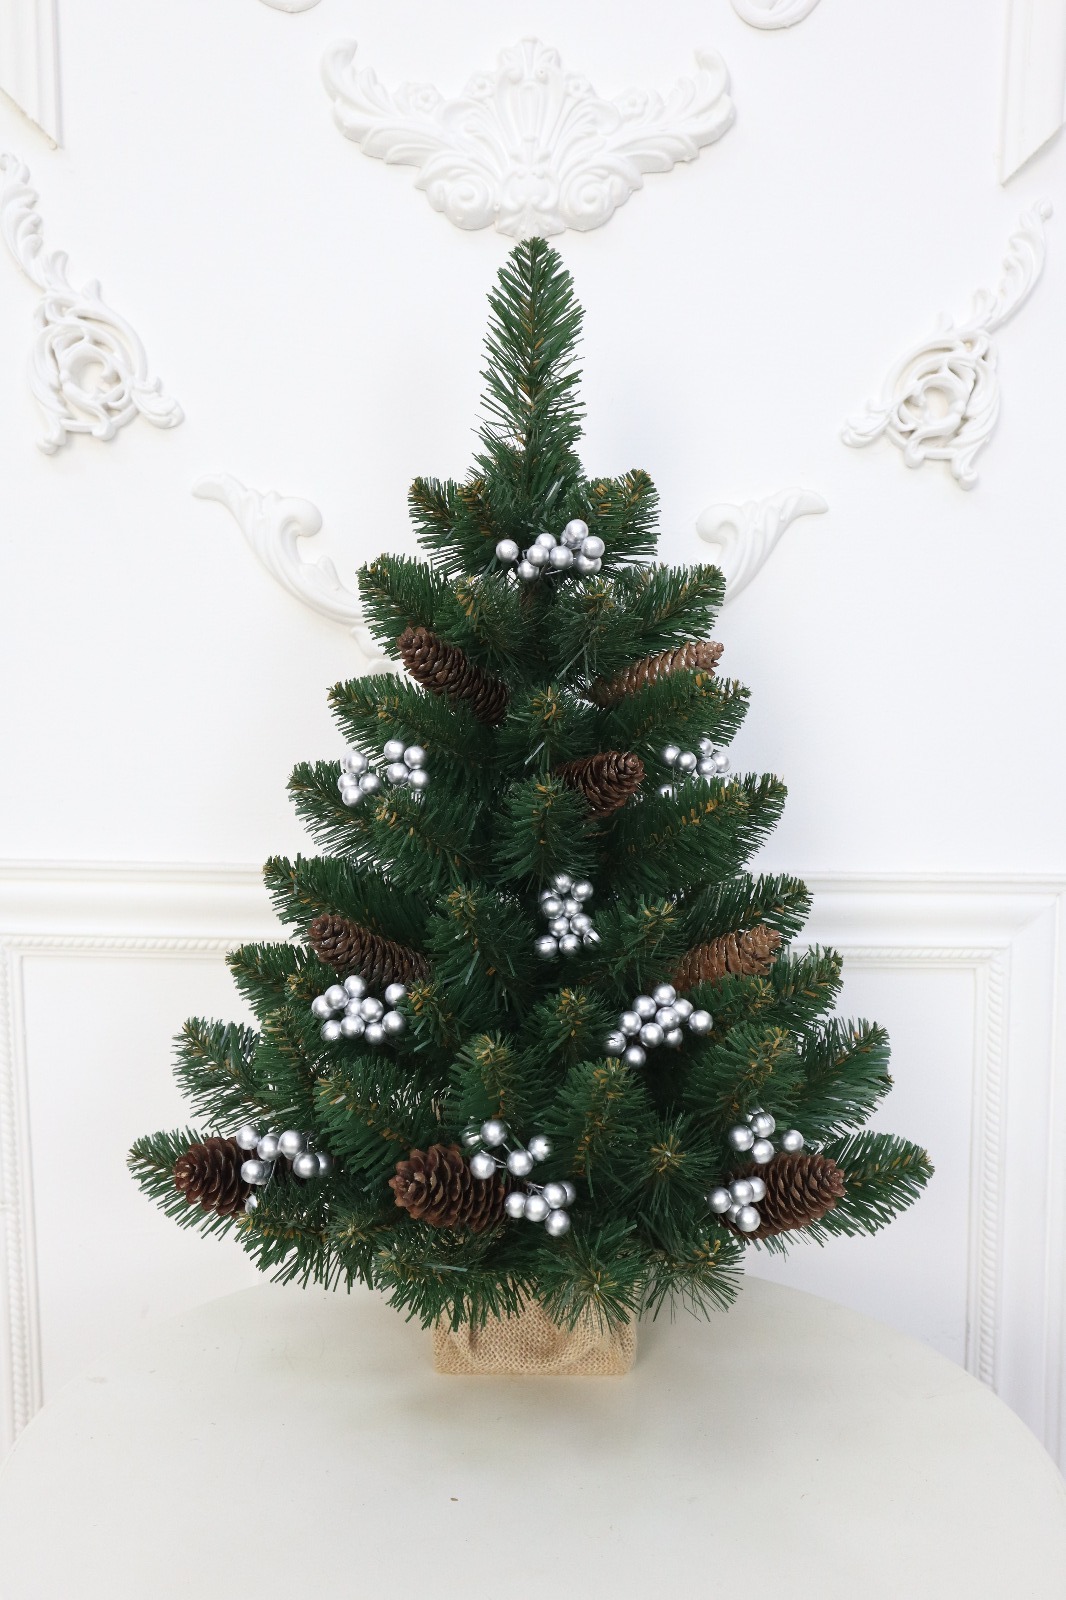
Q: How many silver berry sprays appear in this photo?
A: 9